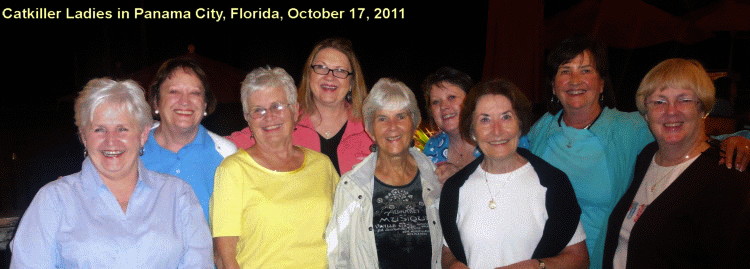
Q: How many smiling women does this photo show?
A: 9